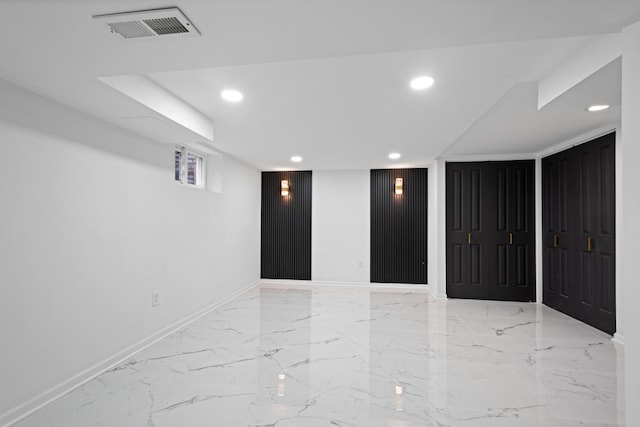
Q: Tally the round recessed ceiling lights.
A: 5